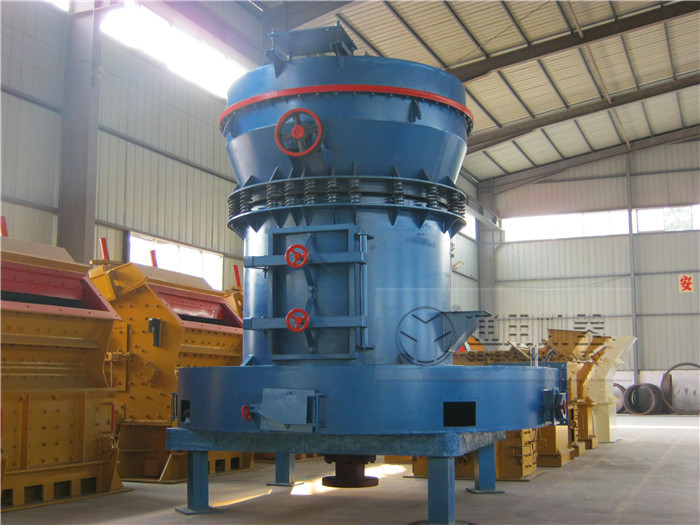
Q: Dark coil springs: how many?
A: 11